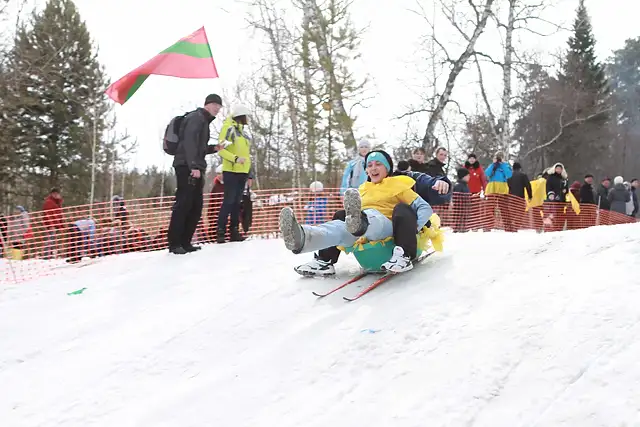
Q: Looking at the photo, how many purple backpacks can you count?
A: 0